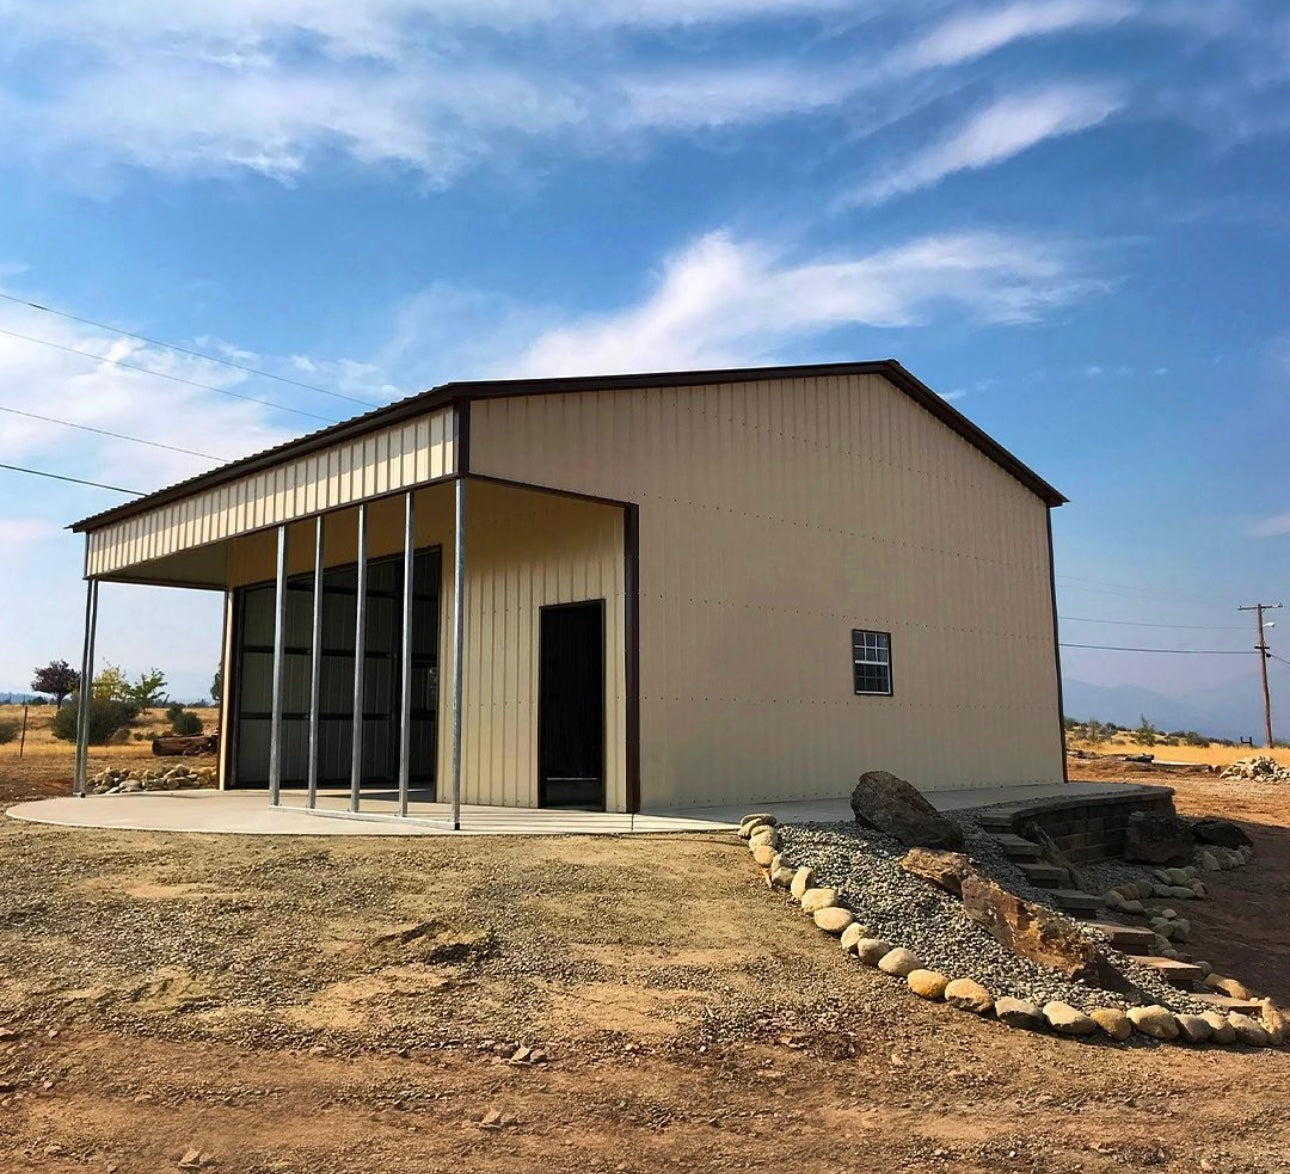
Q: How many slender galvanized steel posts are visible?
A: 7